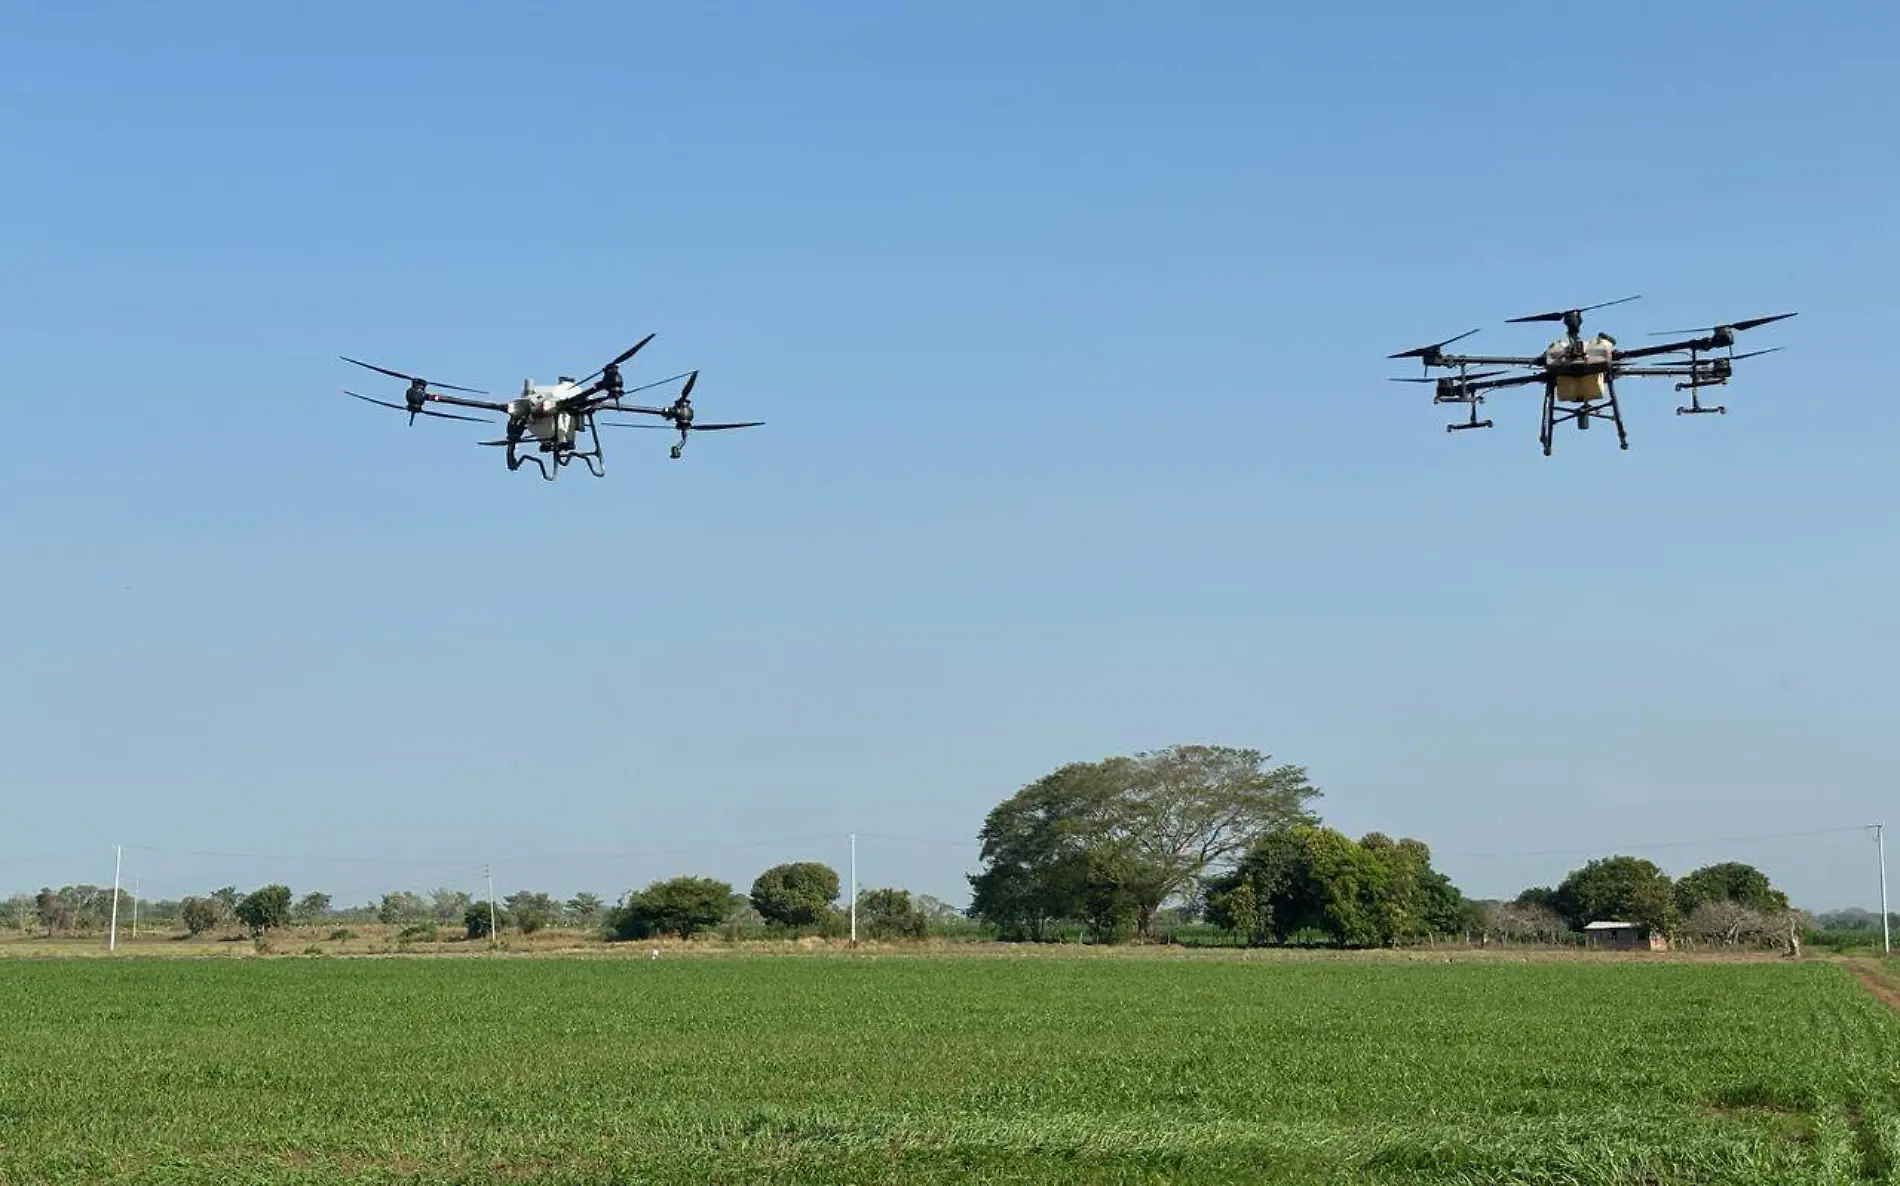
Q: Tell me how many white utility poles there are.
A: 5